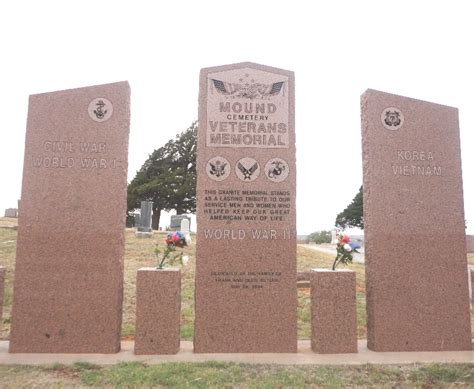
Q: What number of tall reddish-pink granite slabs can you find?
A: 3